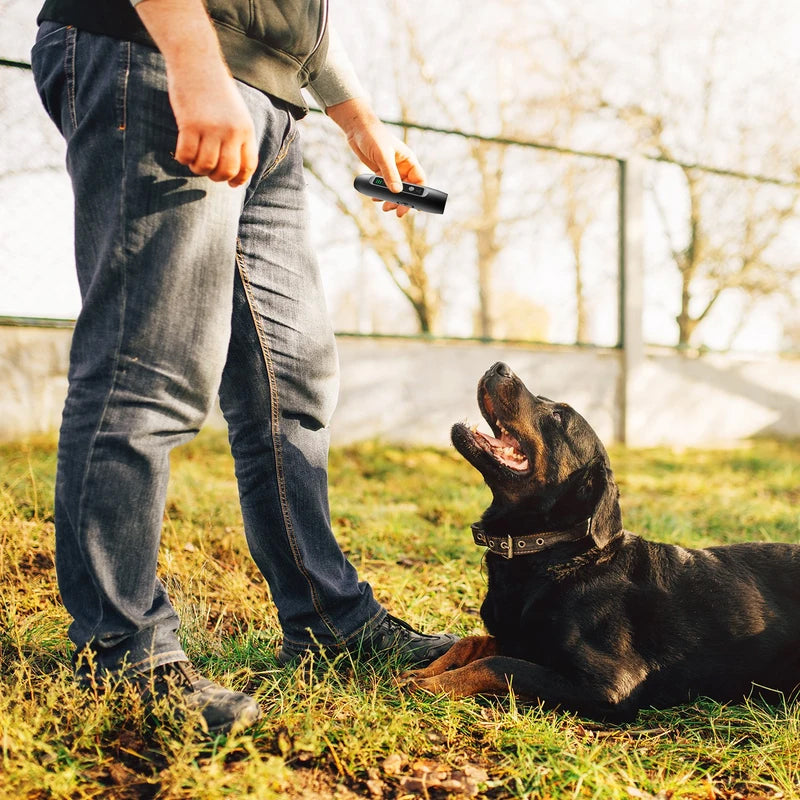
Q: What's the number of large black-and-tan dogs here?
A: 1